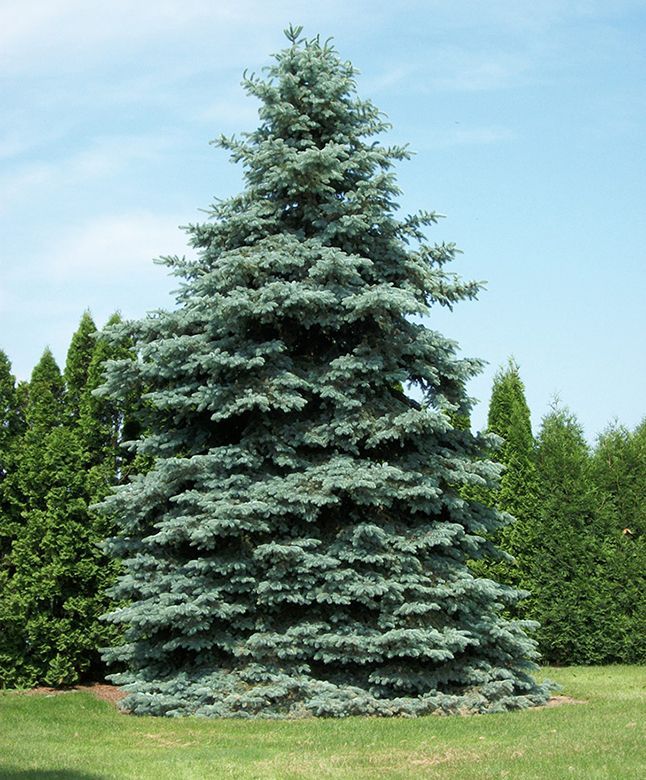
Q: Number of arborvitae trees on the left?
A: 4